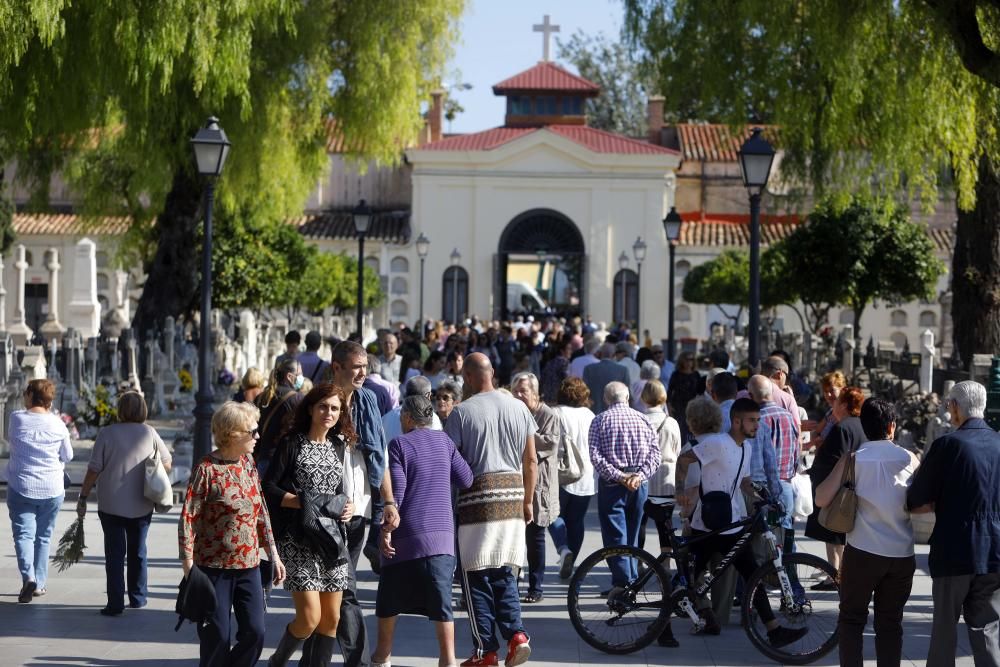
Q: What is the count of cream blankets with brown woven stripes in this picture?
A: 1